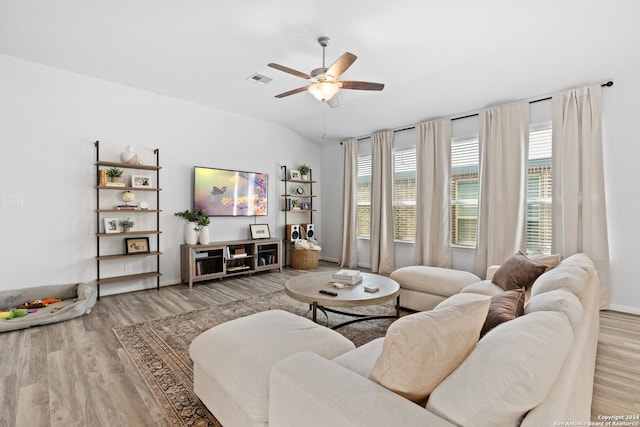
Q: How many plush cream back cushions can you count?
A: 3